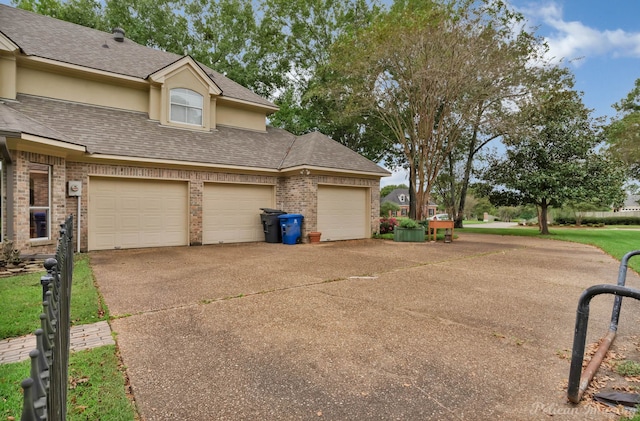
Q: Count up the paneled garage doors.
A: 3